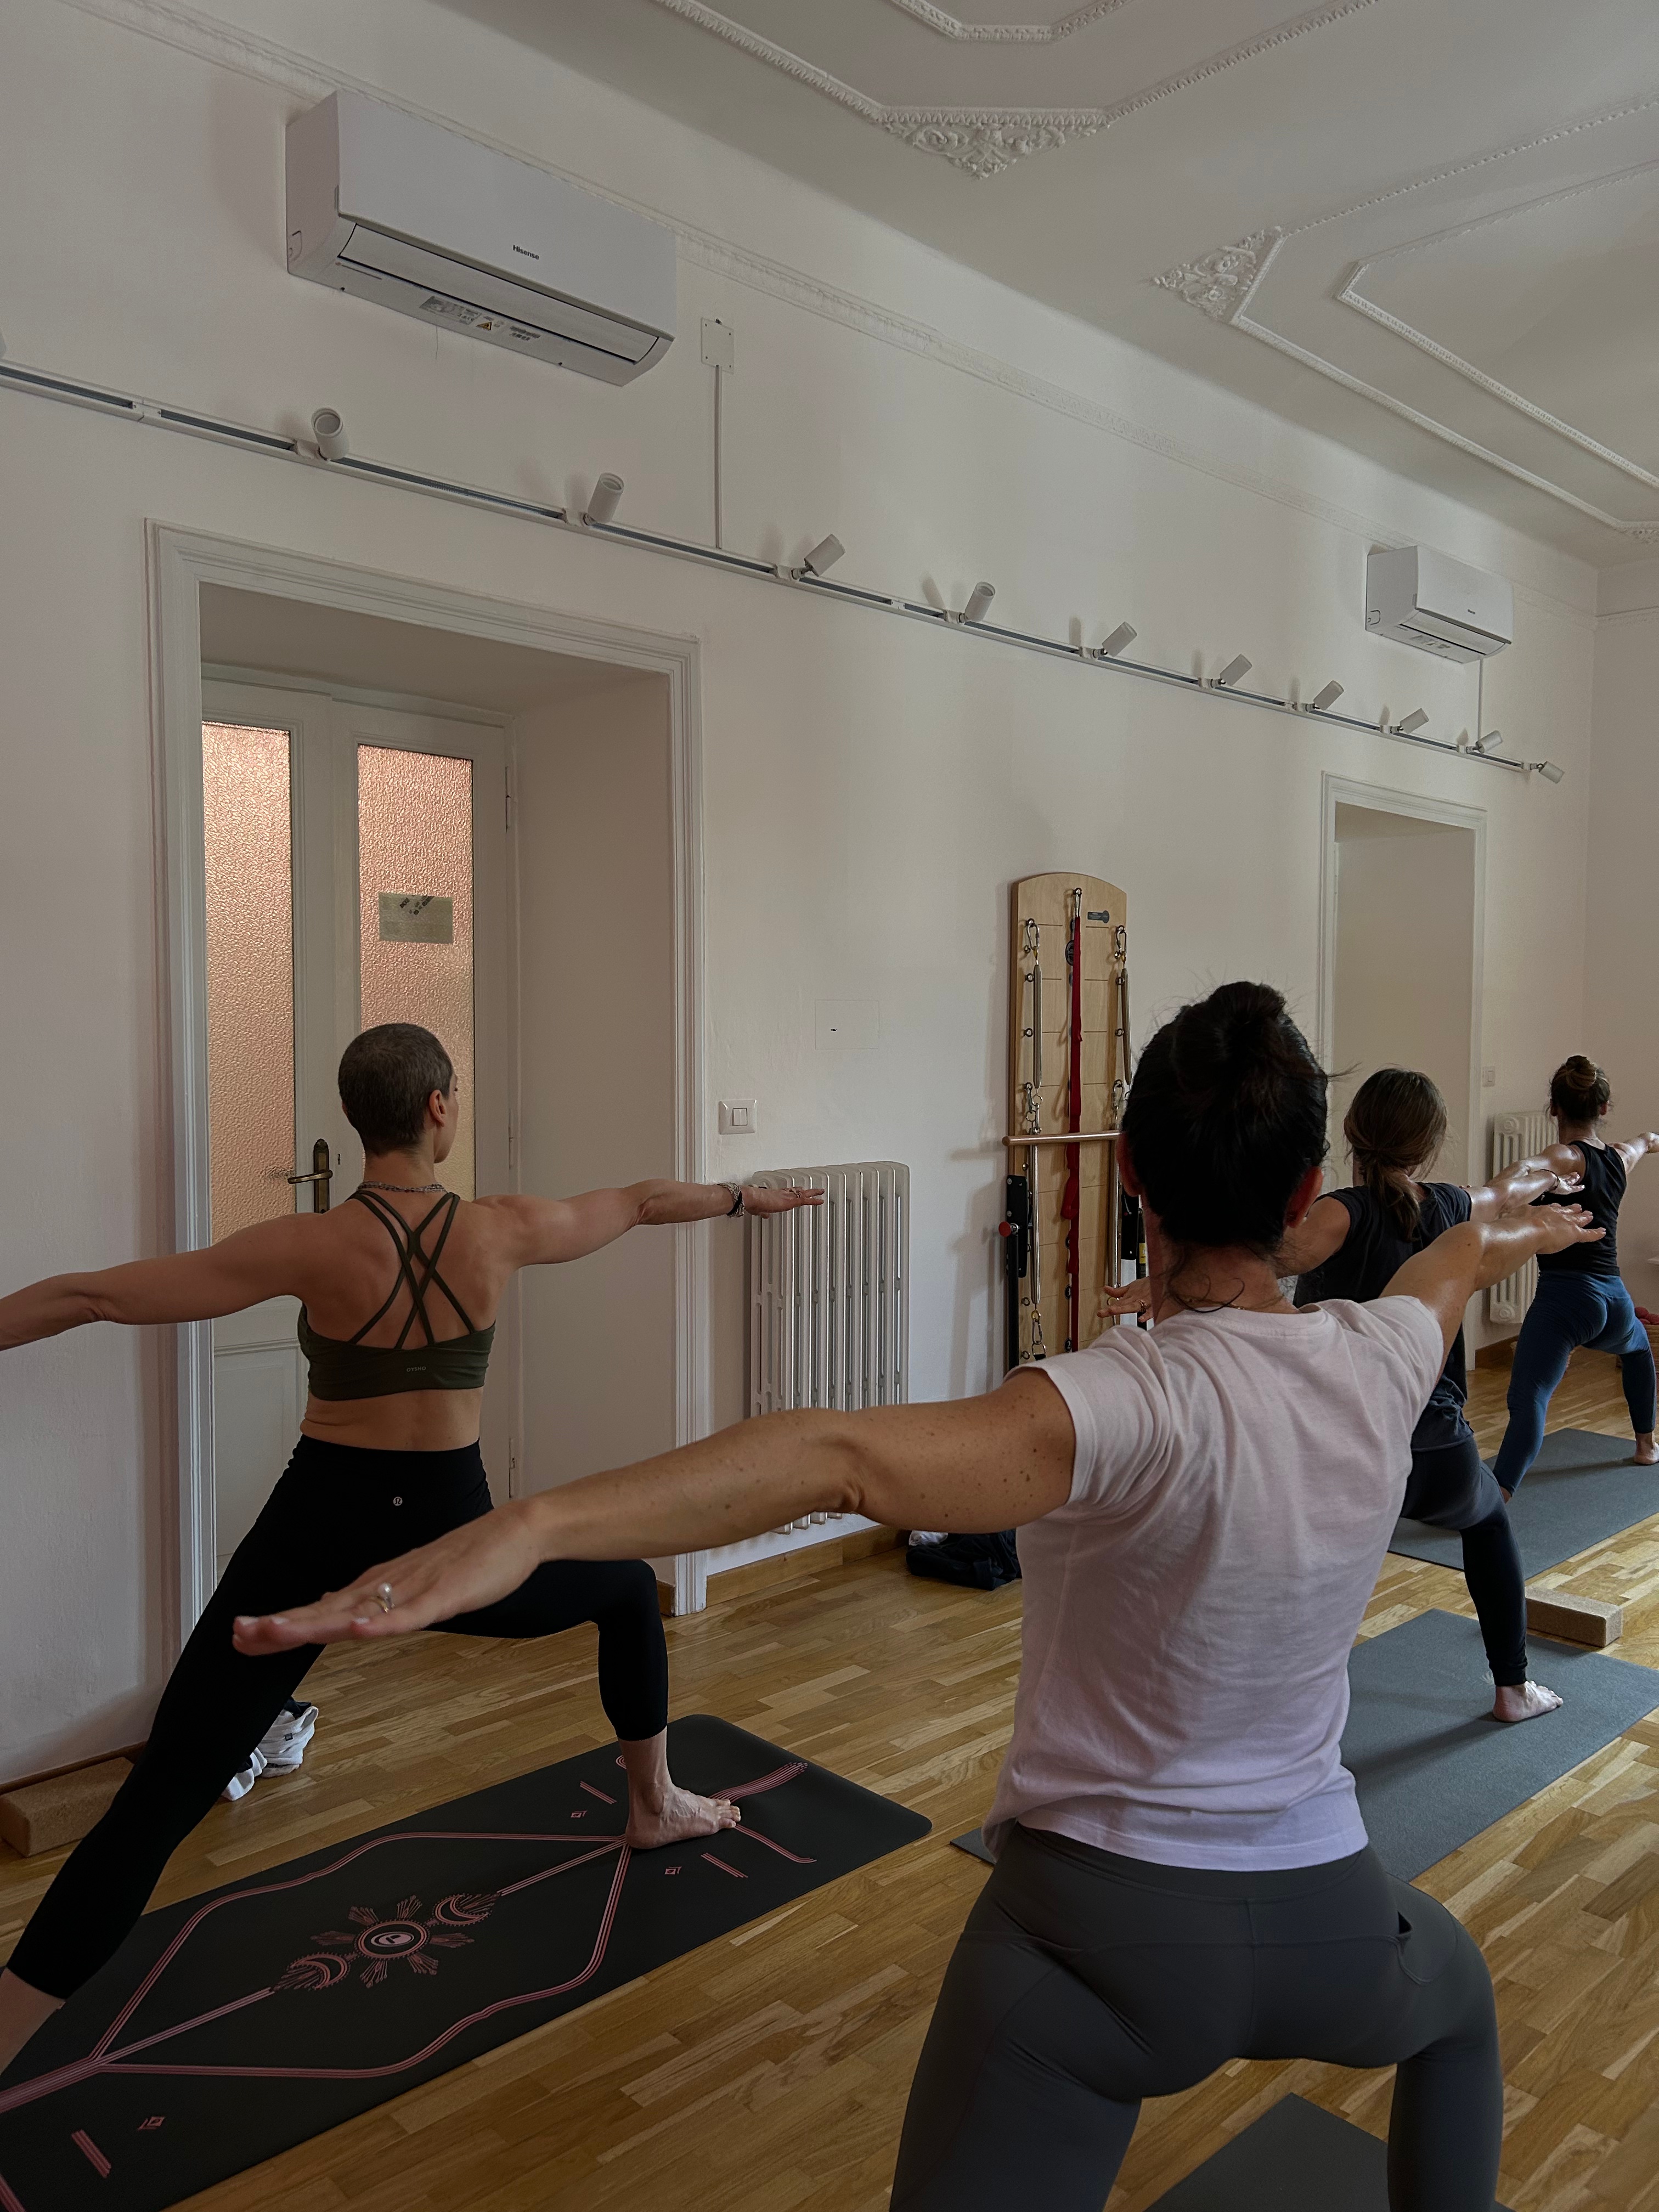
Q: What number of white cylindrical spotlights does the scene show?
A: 10